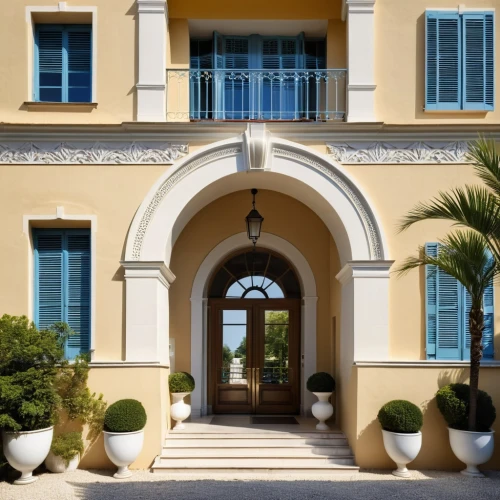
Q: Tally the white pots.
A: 7